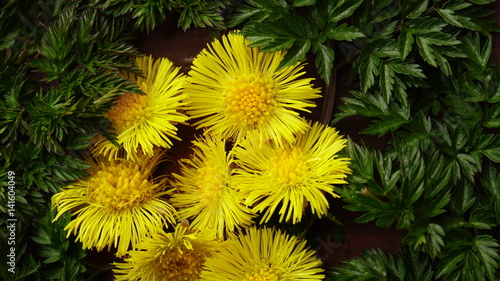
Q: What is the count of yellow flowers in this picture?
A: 7